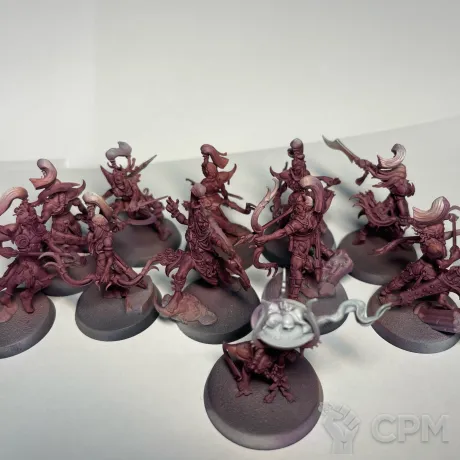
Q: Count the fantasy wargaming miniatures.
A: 11